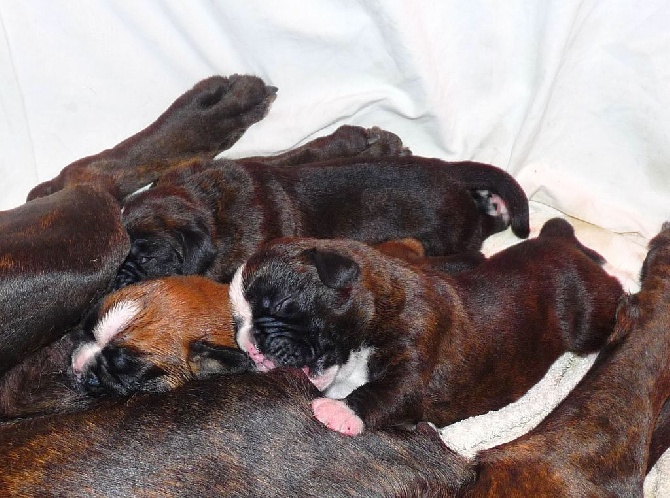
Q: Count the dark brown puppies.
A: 2